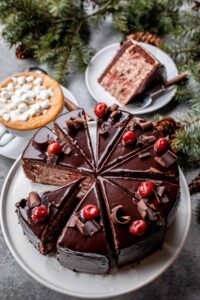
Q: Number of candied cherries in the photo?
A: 8